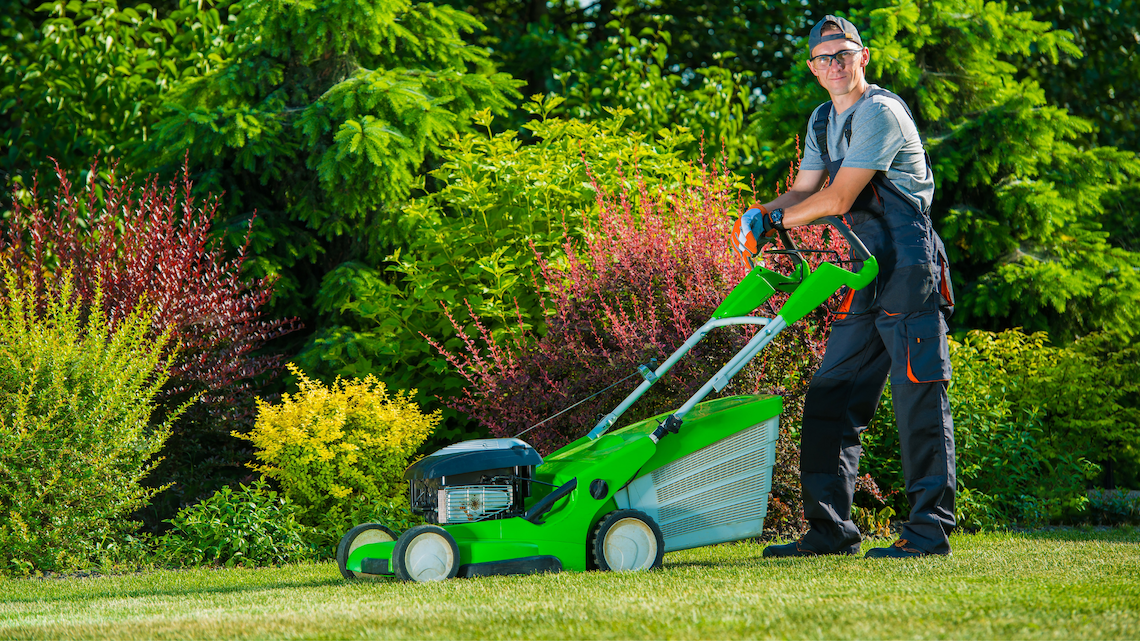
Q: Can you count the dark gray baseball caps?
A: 1